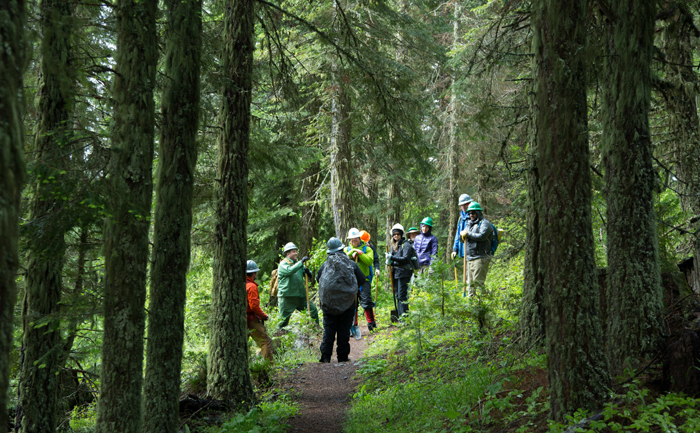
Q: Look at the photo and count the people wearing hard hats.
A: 10